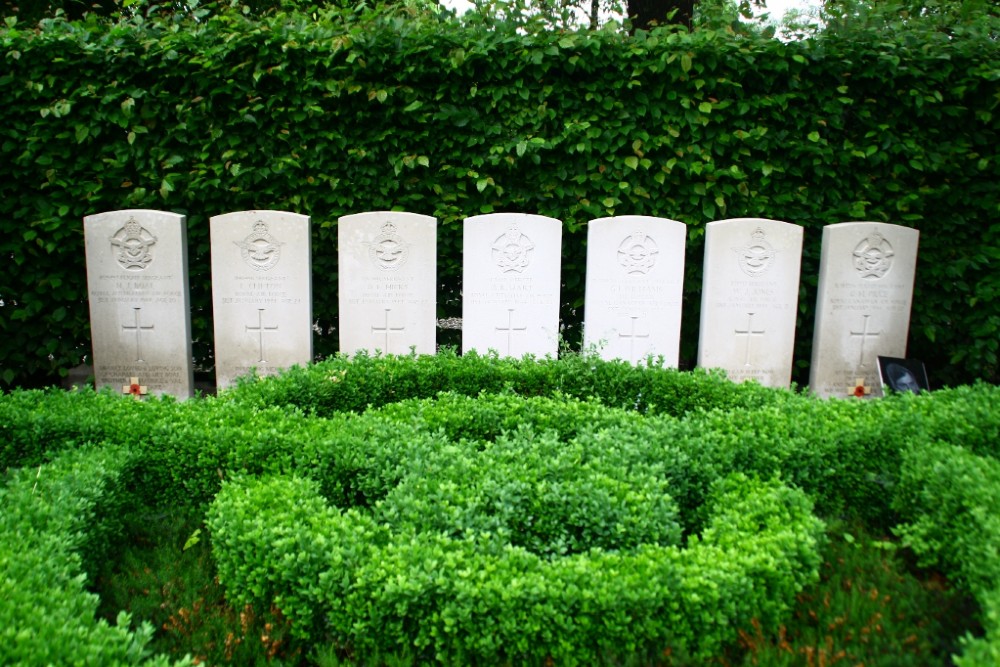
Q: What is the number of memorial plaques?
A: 7